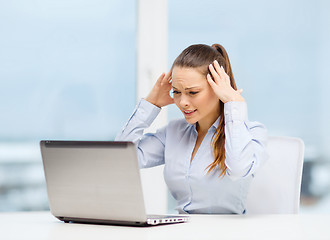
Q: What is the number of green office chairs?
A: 0